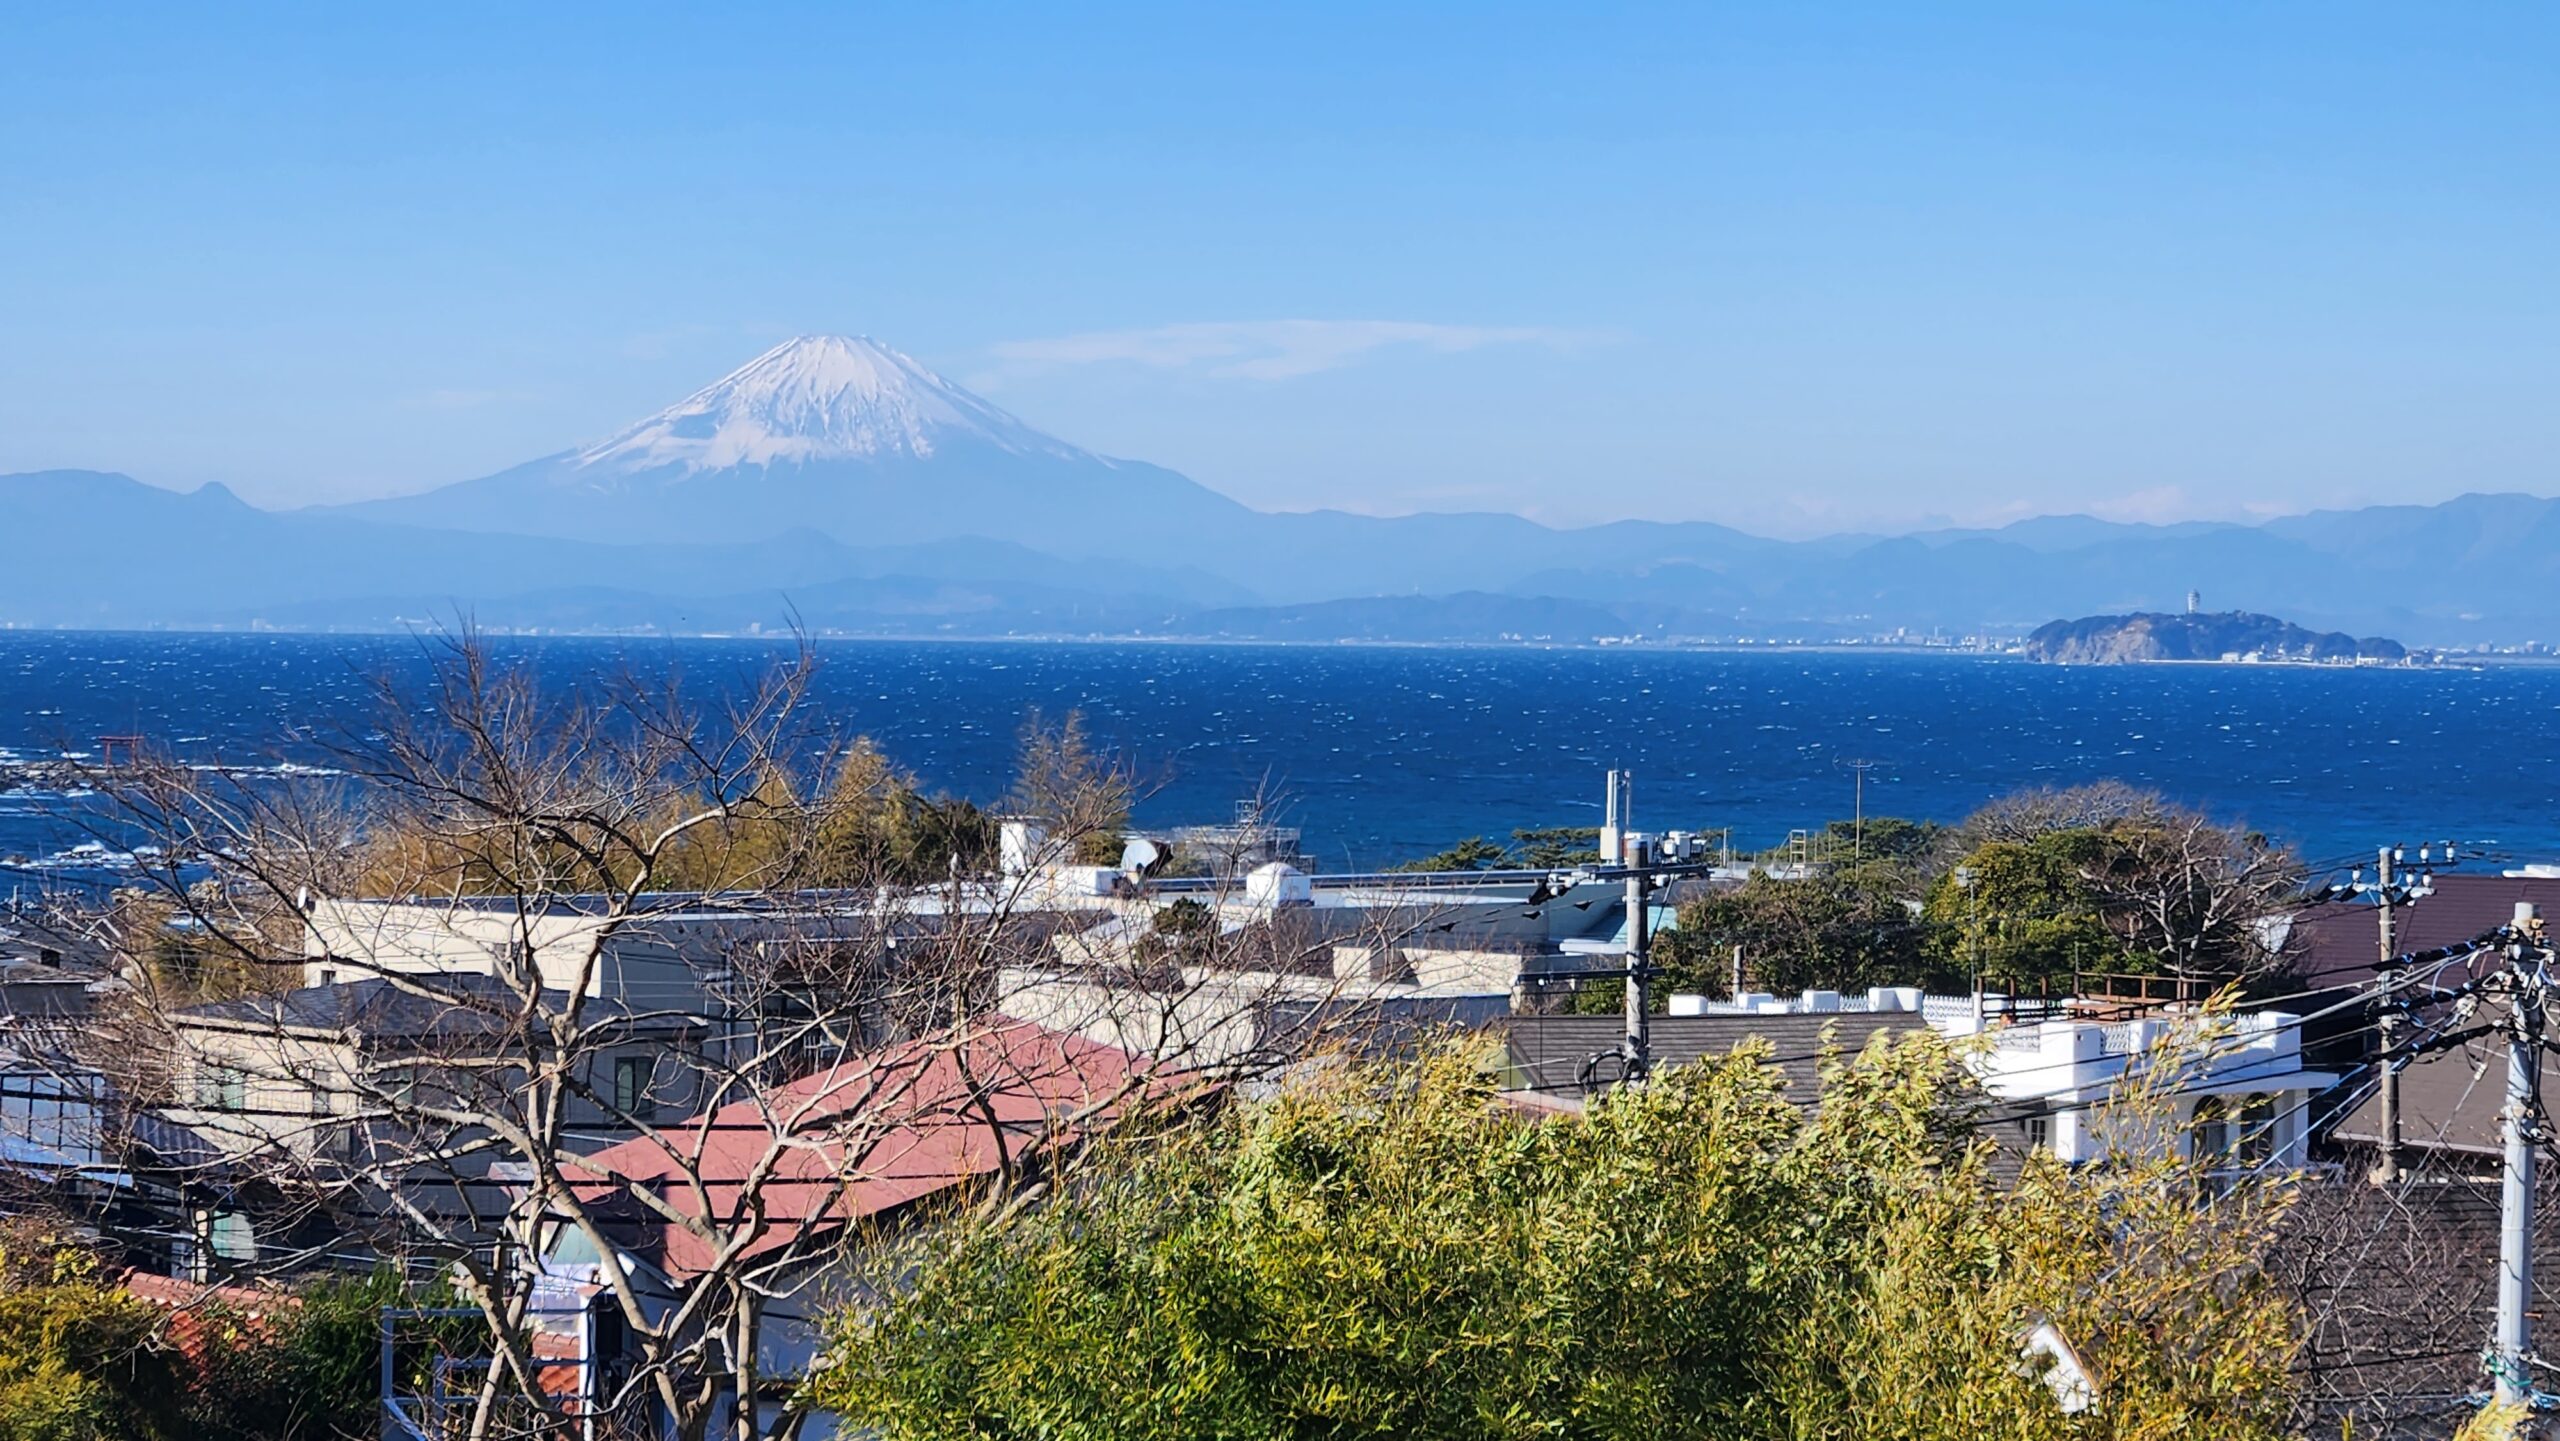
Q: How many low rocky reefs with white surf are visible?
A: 2